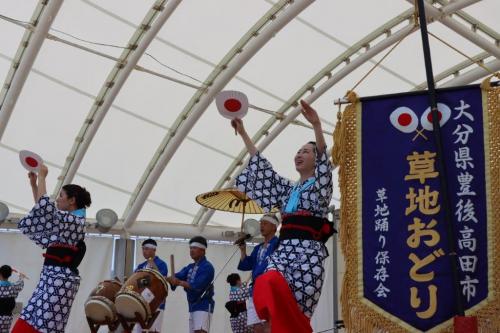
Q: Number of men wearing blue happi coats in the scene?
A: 3